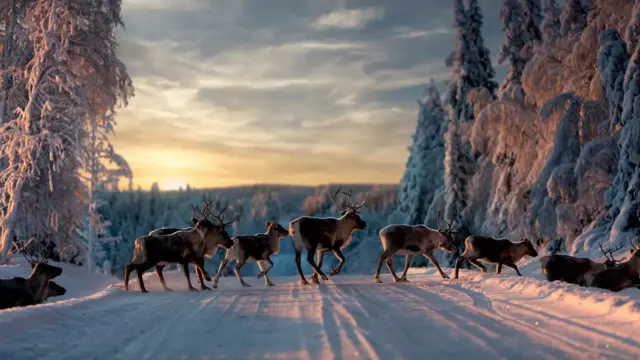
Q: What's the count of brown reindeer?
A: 10